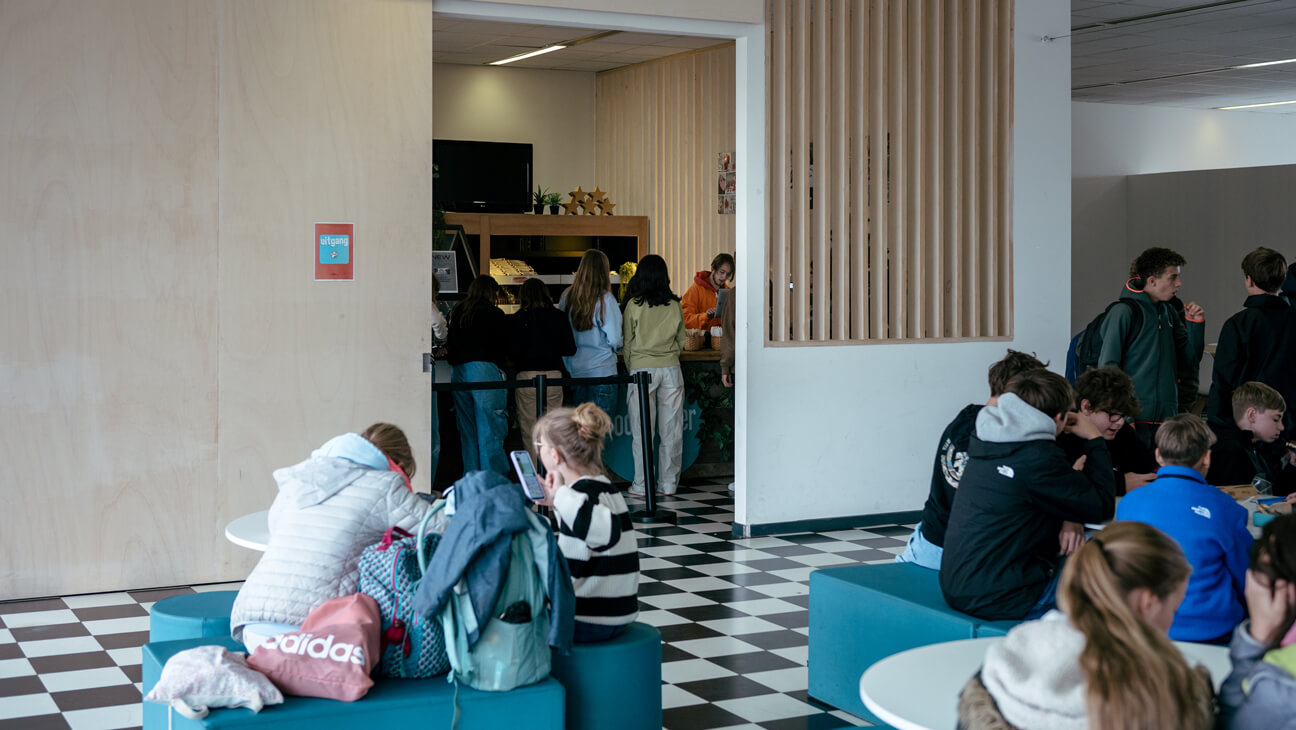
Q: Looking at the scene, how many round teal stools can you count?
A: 2